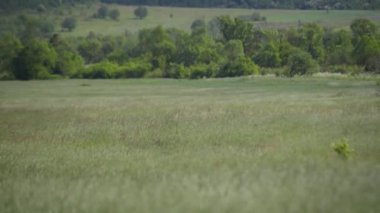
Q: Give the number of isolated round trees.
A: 4